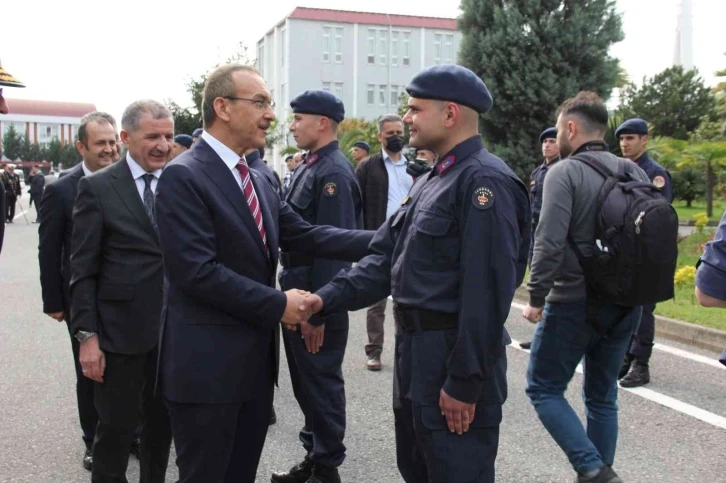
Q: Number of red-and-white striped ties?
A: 1